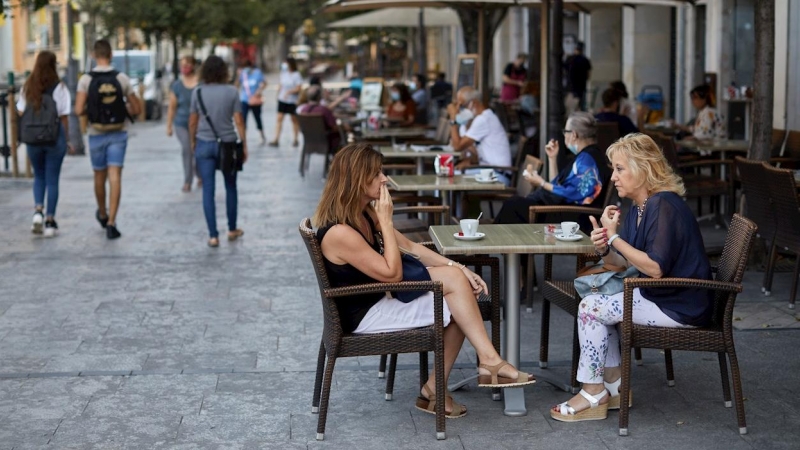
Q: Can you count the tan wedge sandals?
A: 2